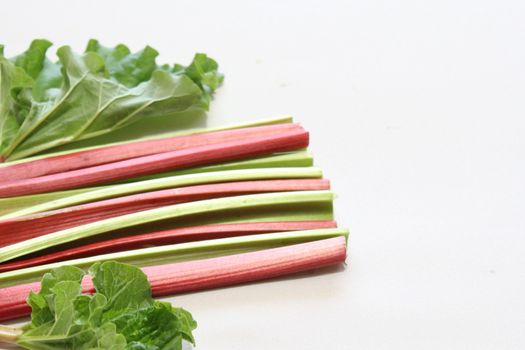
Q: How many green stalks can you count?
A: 5